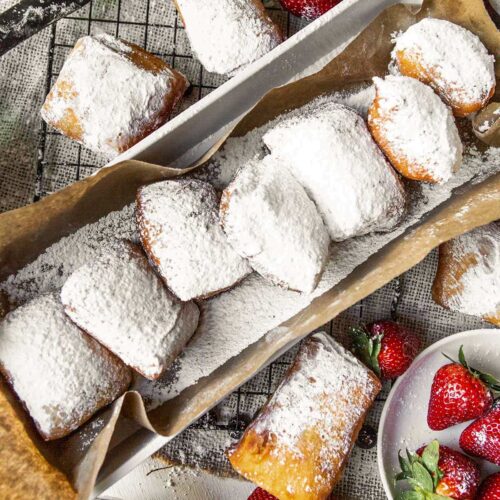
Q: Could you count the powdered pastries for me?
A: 11